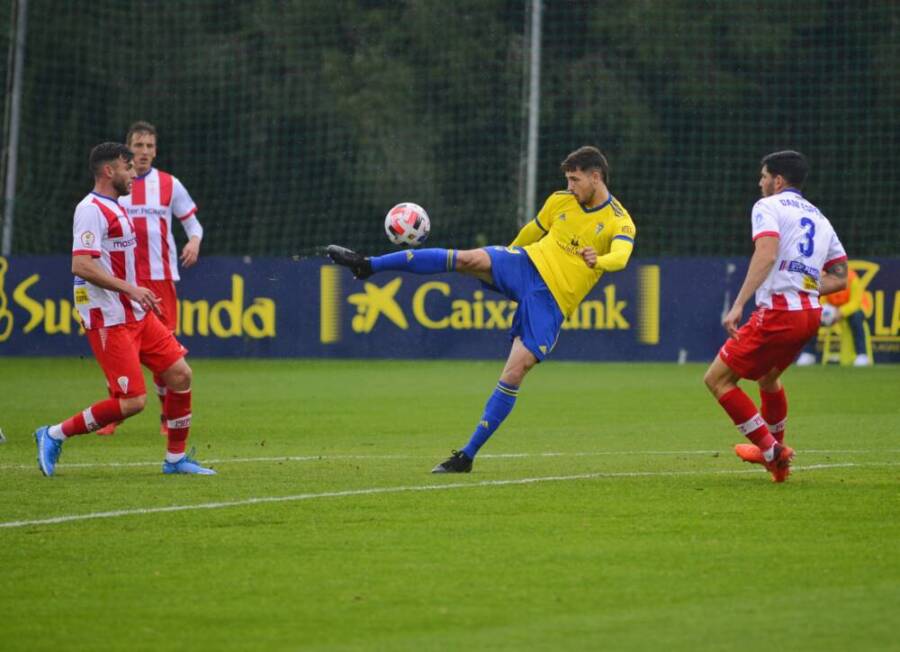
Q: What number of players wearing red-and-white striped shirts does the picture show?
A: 3